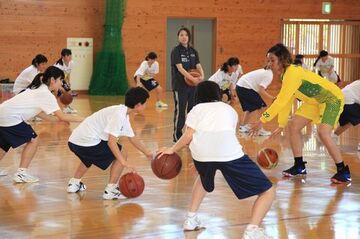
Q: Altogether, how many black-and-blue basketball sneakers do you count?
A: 2